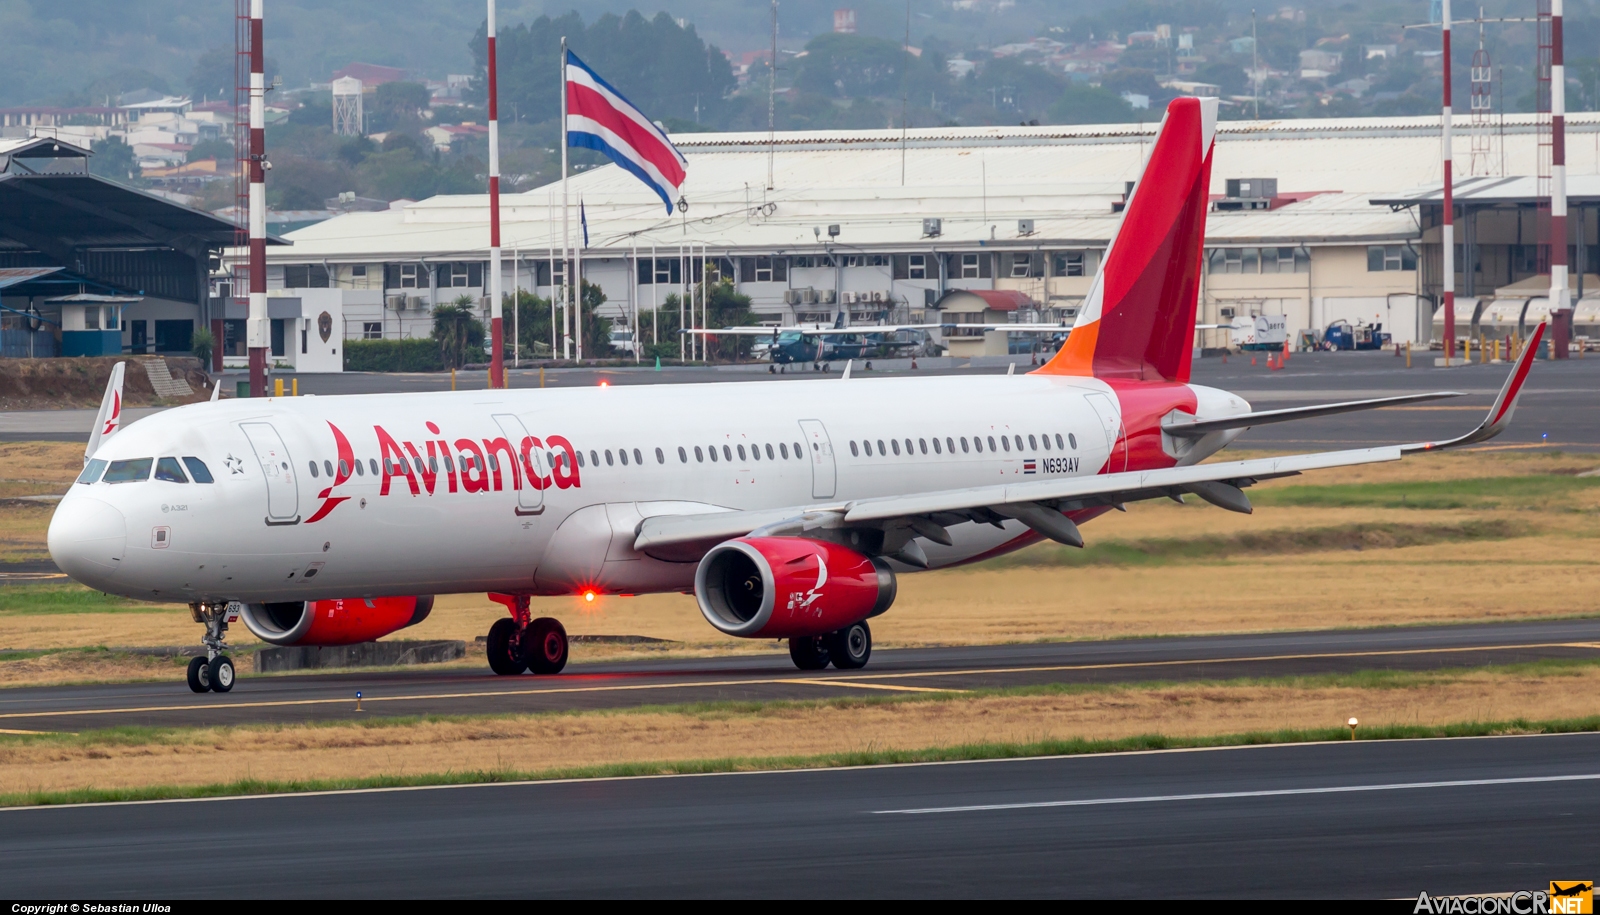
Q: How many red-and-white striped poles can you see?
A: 4